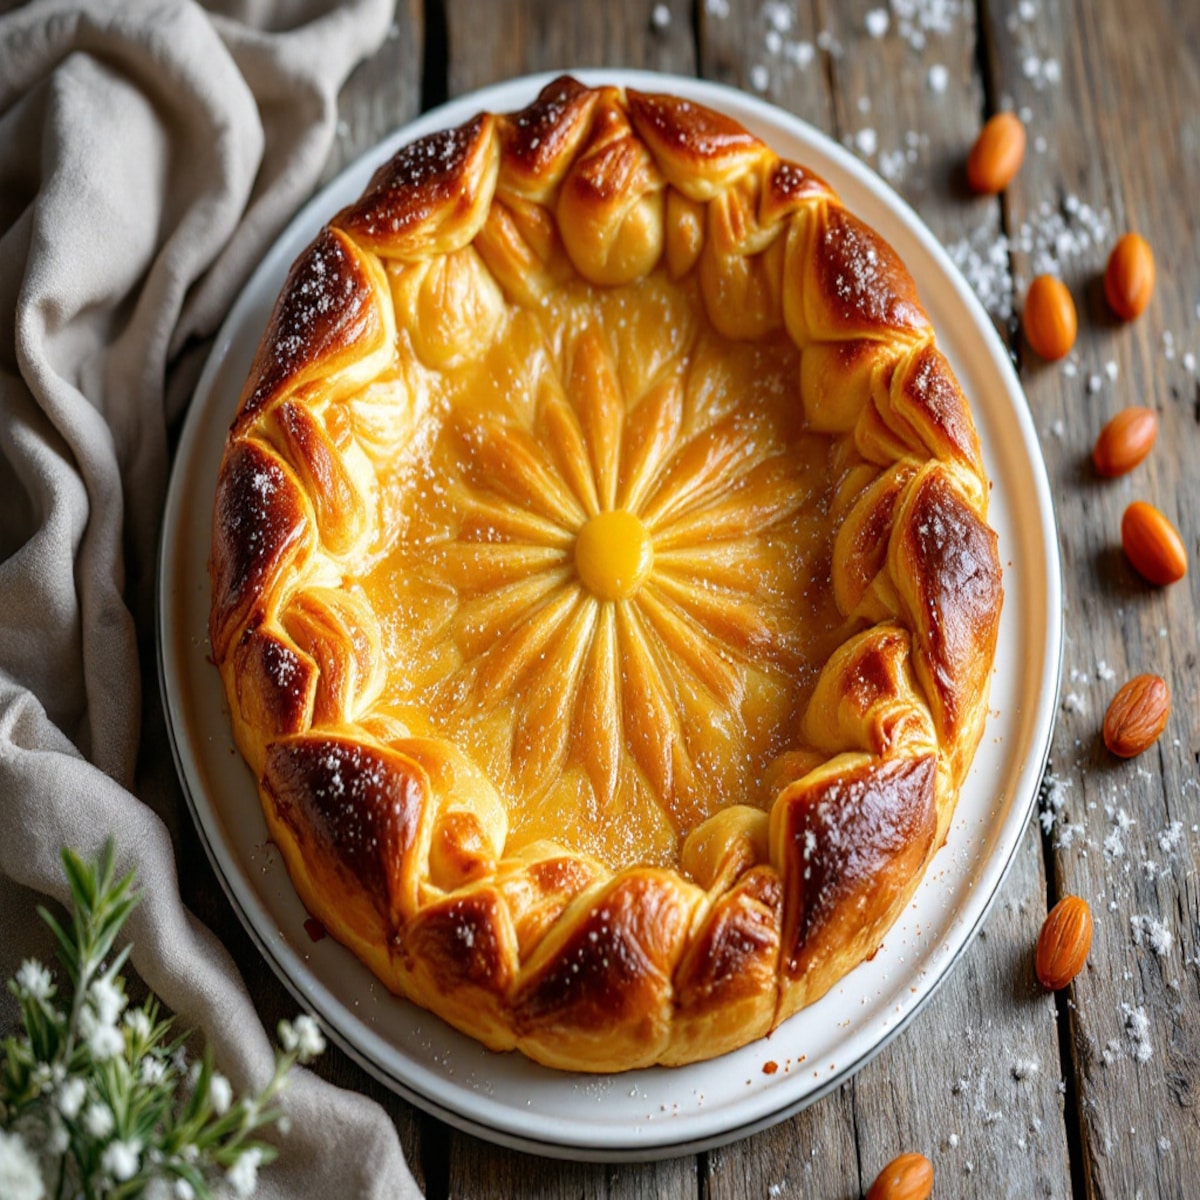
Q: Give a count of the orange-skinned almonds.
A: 8